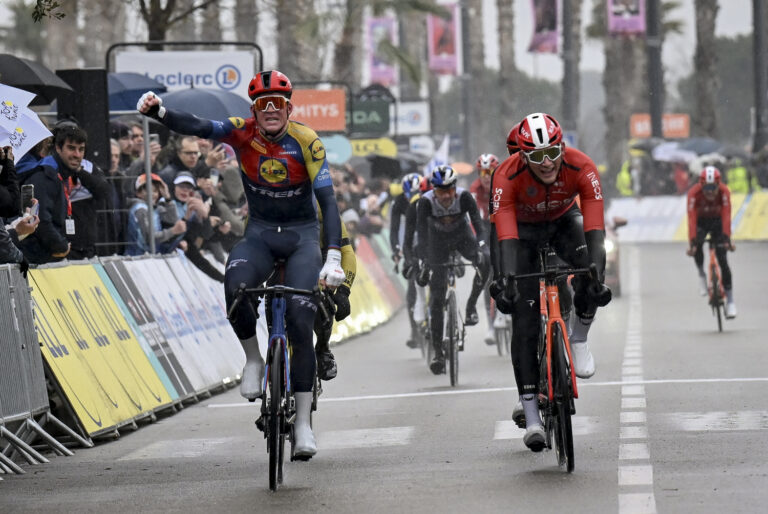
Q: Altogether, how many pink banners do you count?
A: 4